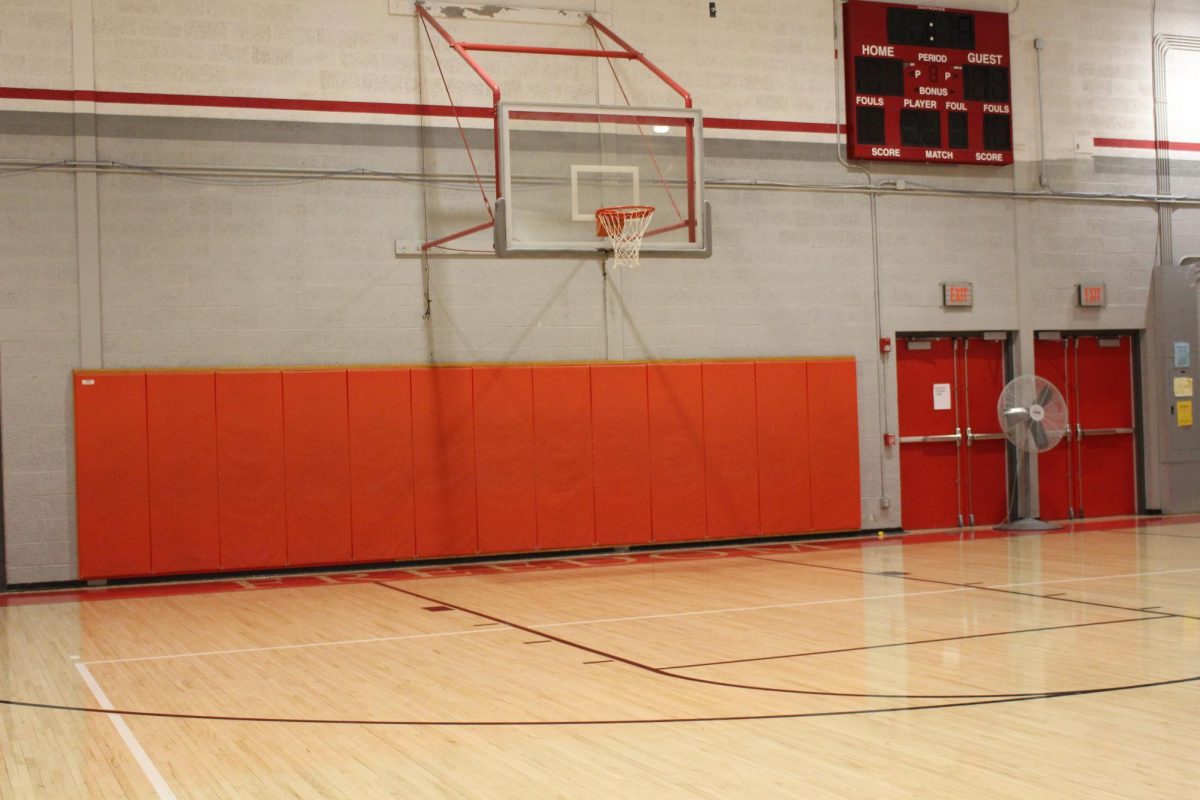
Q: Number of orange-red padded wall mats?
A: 13